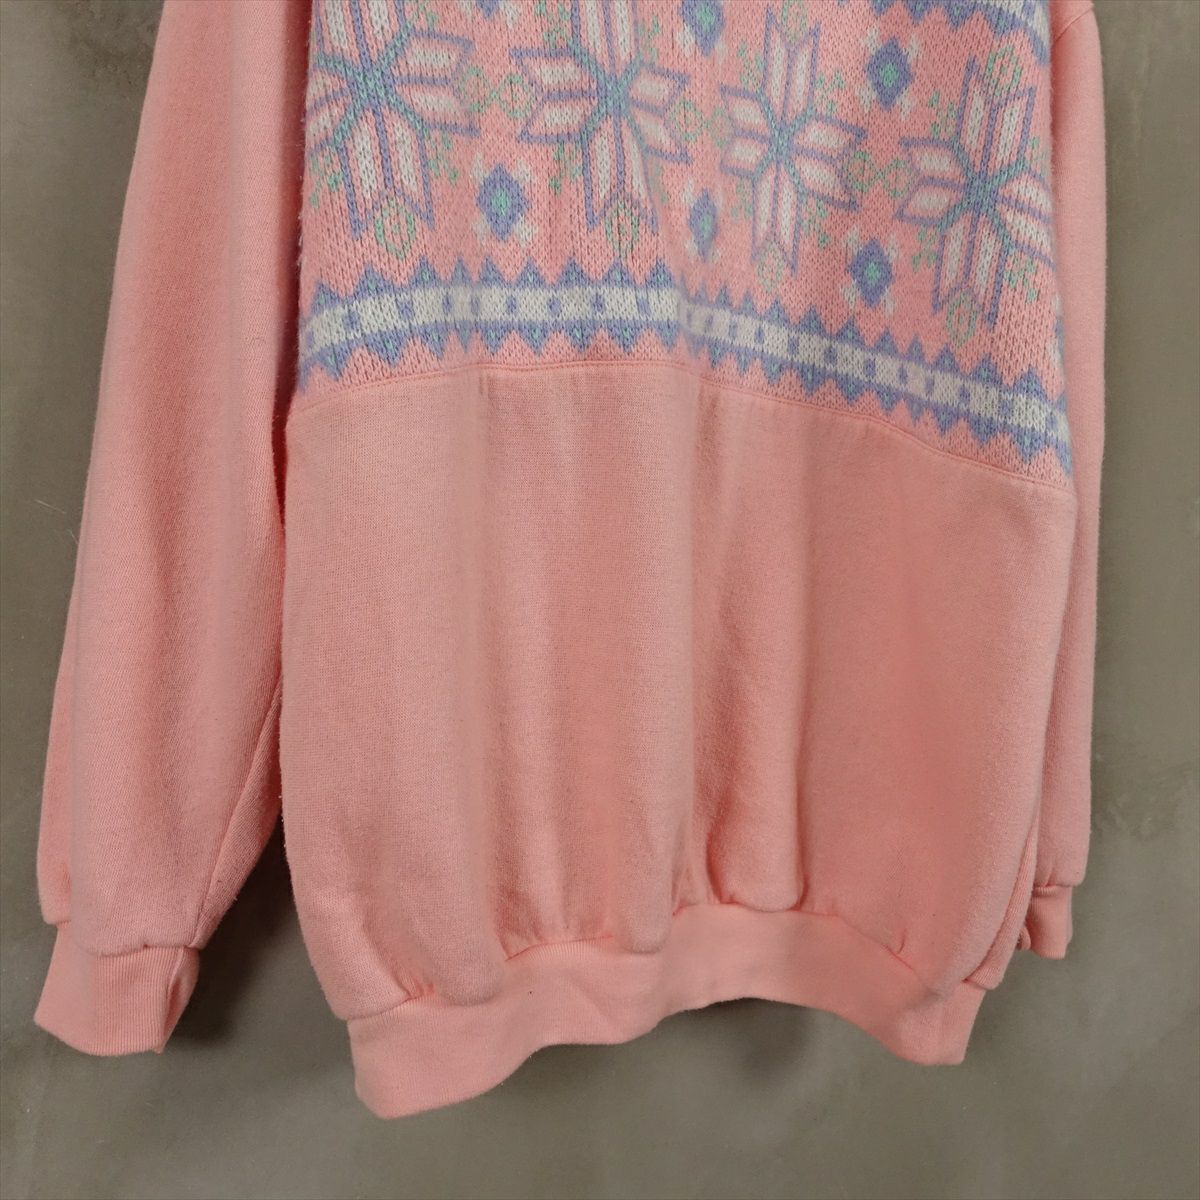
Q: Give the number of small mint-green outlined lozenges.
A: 12